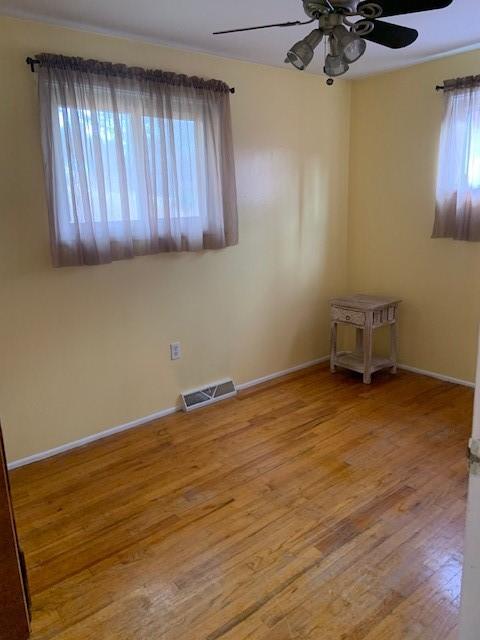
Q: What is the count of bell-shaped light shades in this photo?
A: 3